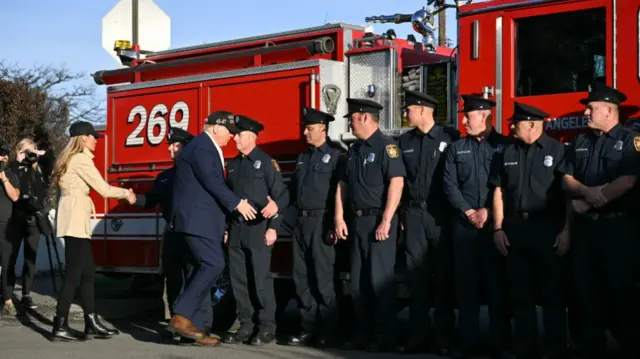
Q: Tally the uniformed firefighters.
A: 8